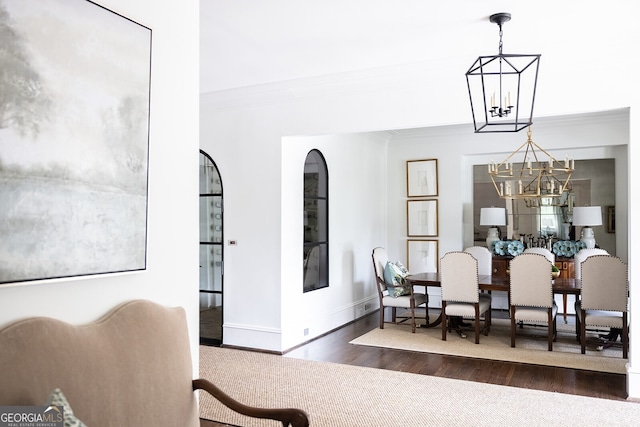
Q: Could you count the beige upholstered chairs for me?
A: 7